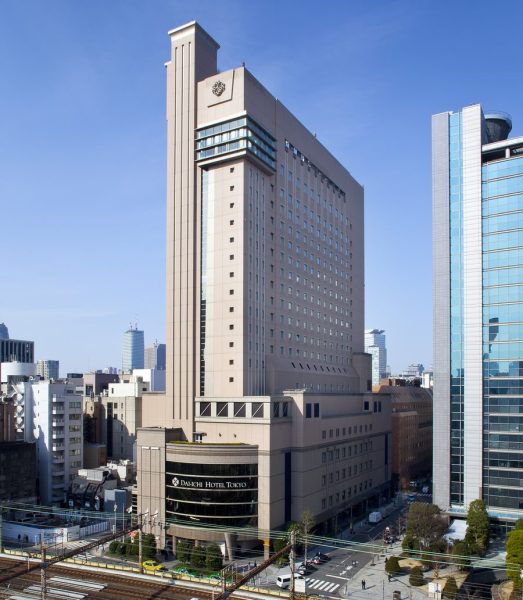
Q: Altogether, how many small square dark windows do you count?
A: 13